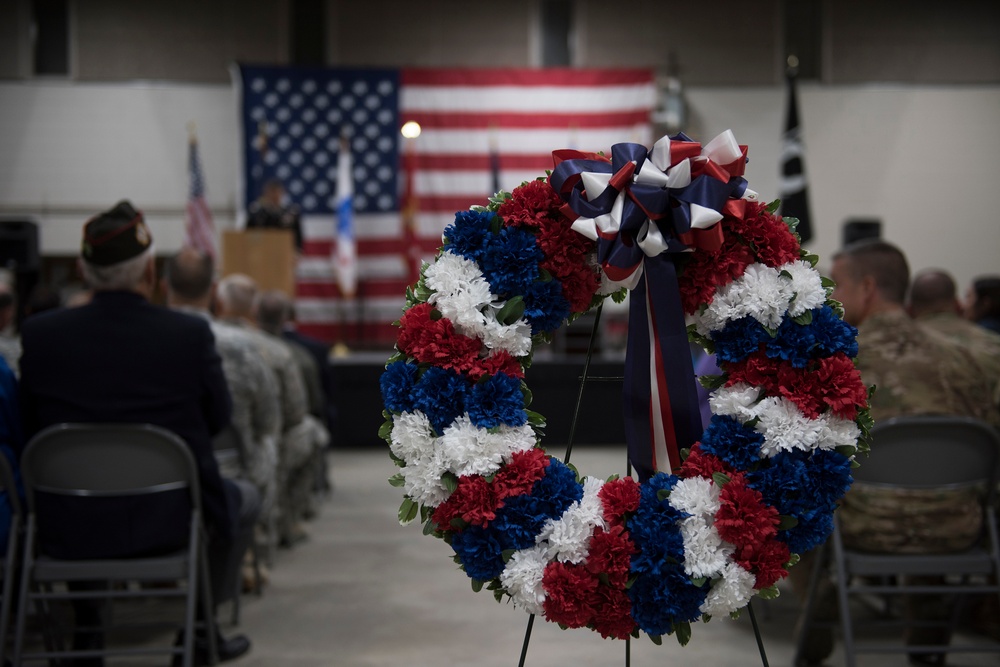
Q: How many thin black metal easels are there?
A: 1